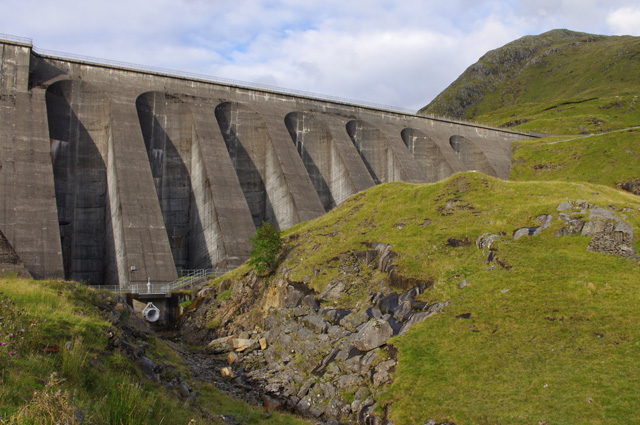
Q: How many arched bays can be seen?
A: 7